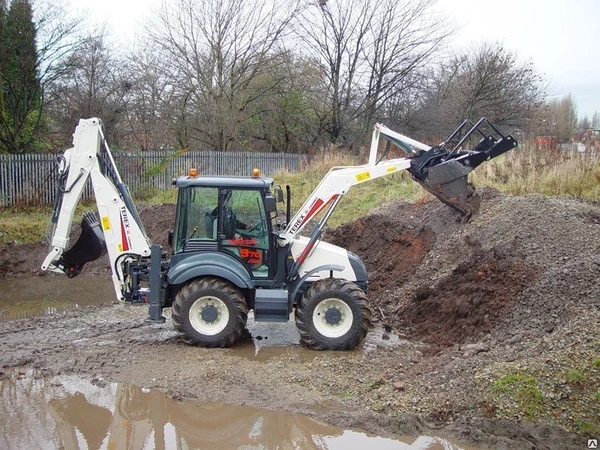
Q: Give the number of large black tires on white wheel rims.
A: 2